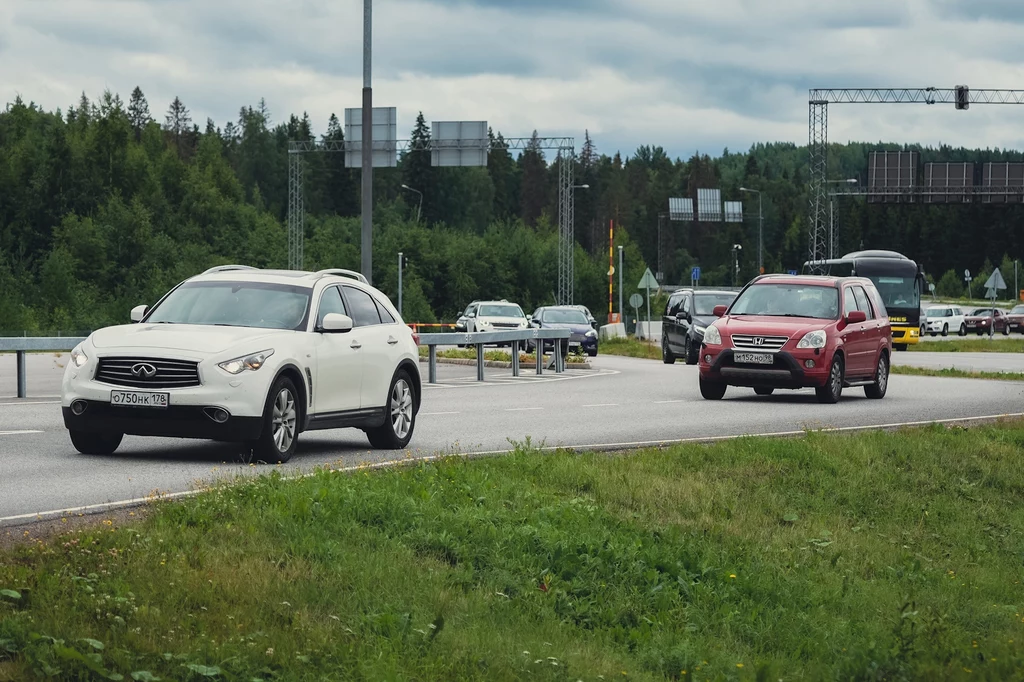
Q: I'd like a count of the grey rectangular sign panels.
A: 8